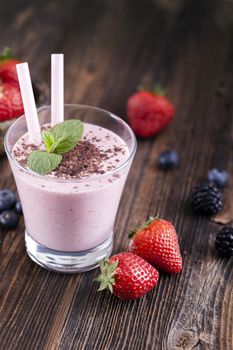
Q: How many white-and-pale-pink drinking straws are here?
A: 2